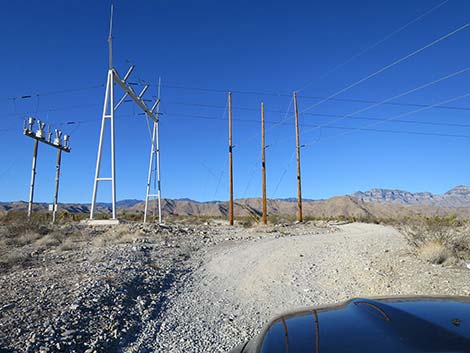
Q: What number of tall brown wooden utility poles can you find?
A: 3